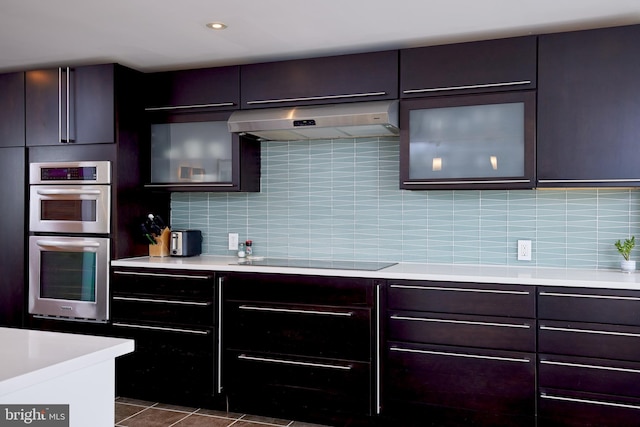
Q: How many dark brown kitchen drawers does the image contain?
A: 12